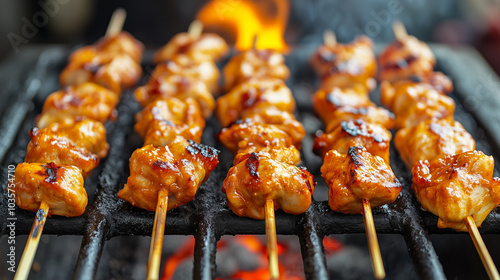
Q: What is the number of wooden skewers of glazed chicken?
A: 5